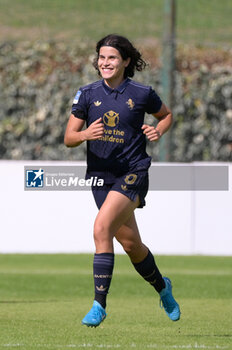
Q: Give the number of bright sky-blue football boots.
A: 2